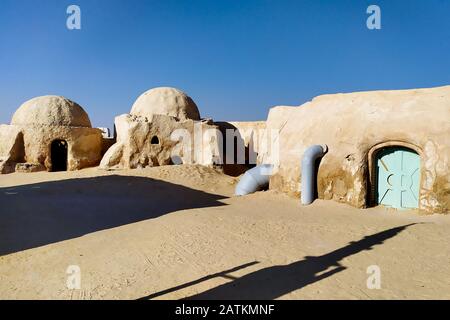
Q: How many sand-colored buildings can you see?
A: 3